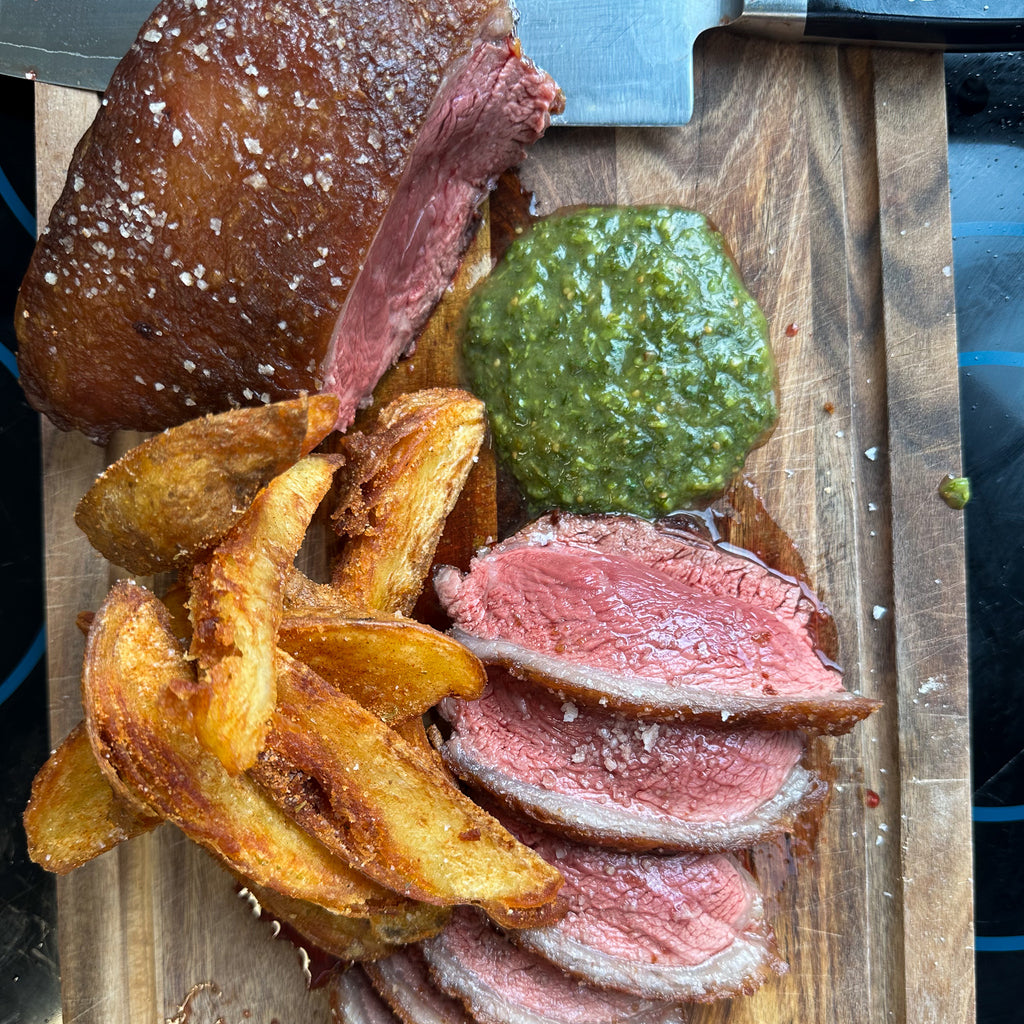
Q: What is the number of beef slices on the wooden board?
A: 6